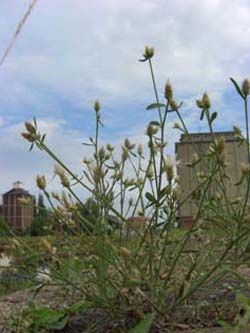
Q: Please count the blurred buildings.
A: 2